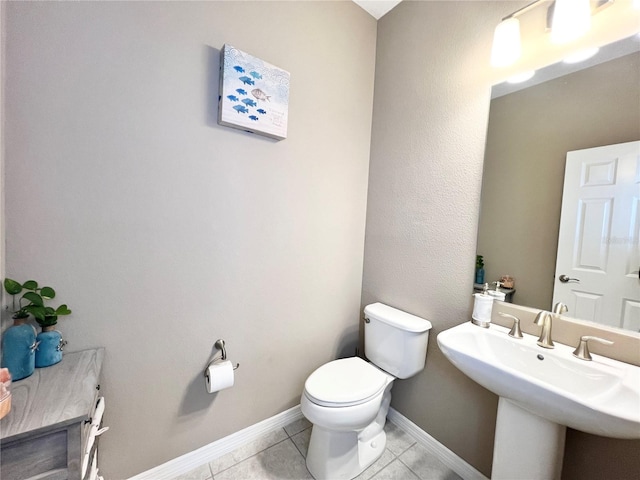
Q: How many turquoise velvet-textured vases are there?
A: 2